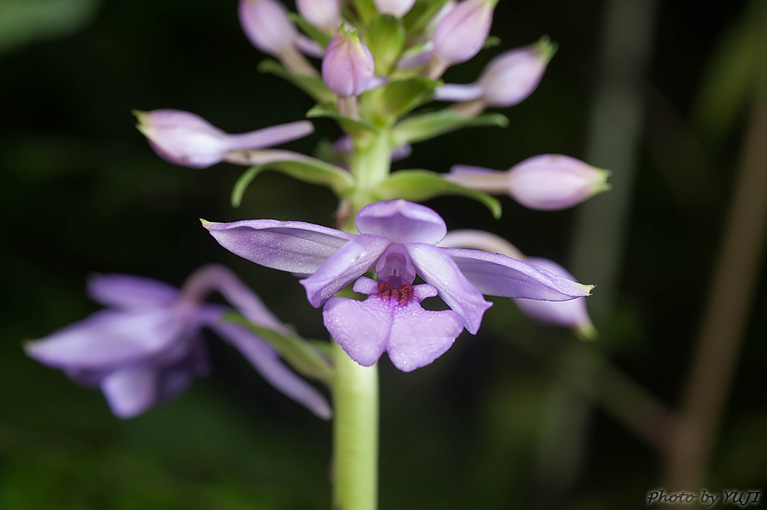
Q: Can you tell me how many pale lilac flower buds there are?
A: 9